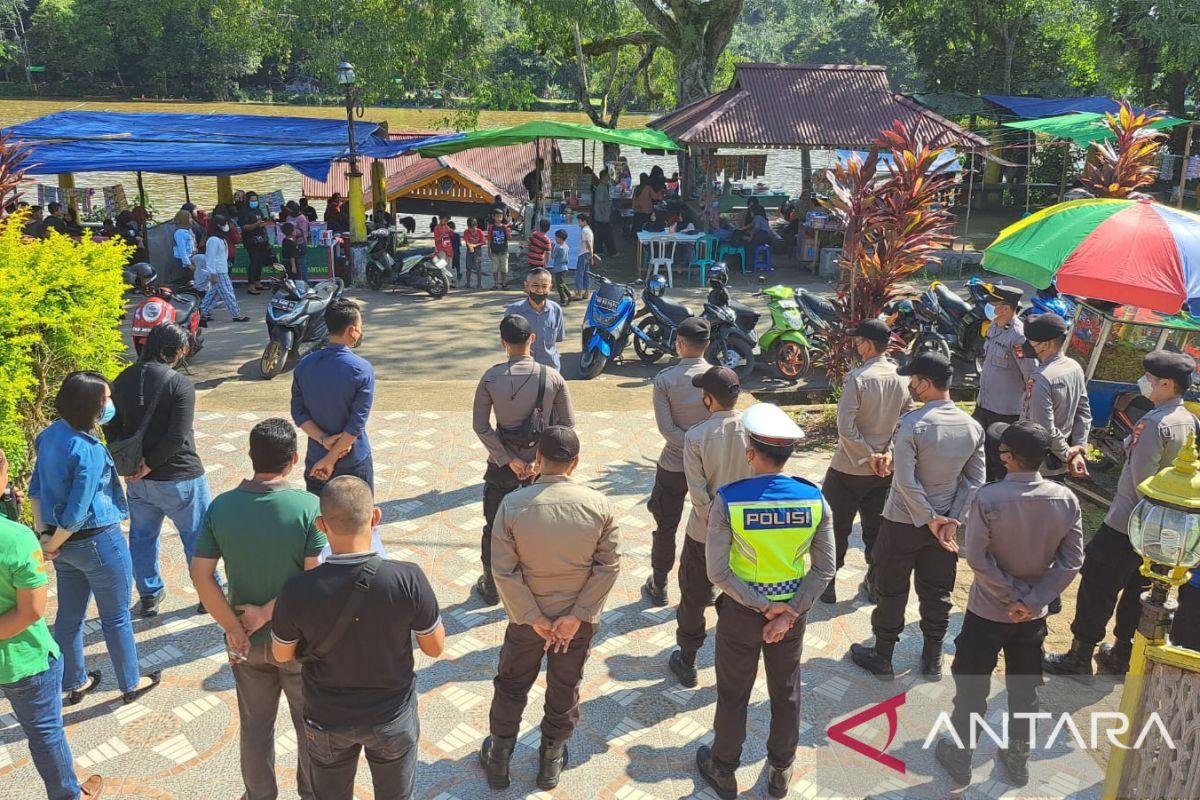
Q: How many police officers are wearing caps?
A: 11